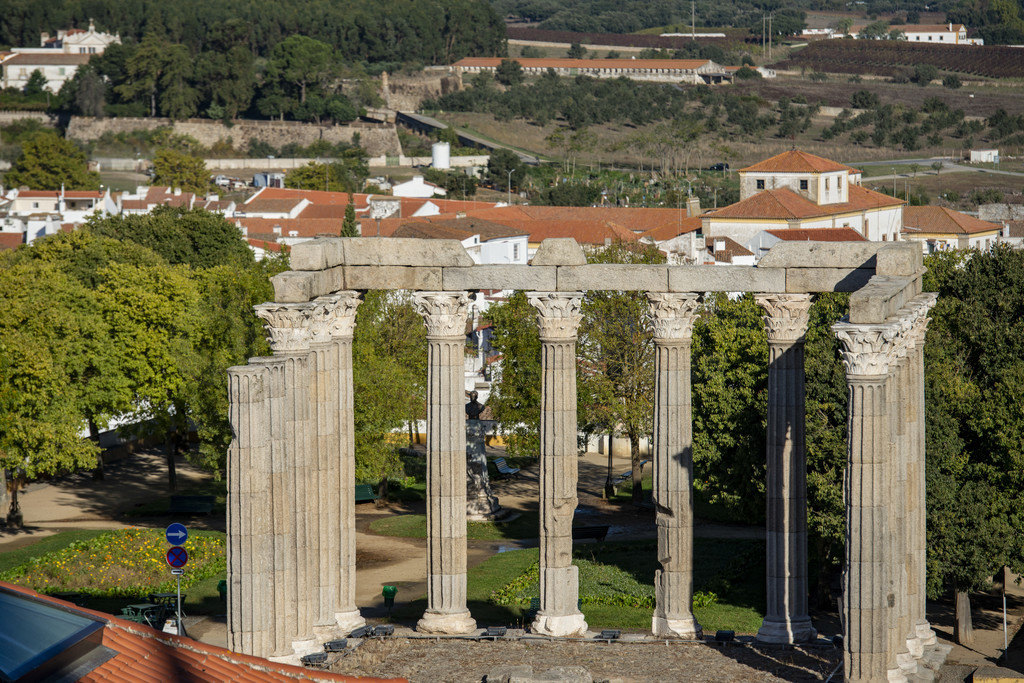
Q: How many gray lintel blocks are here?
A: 12